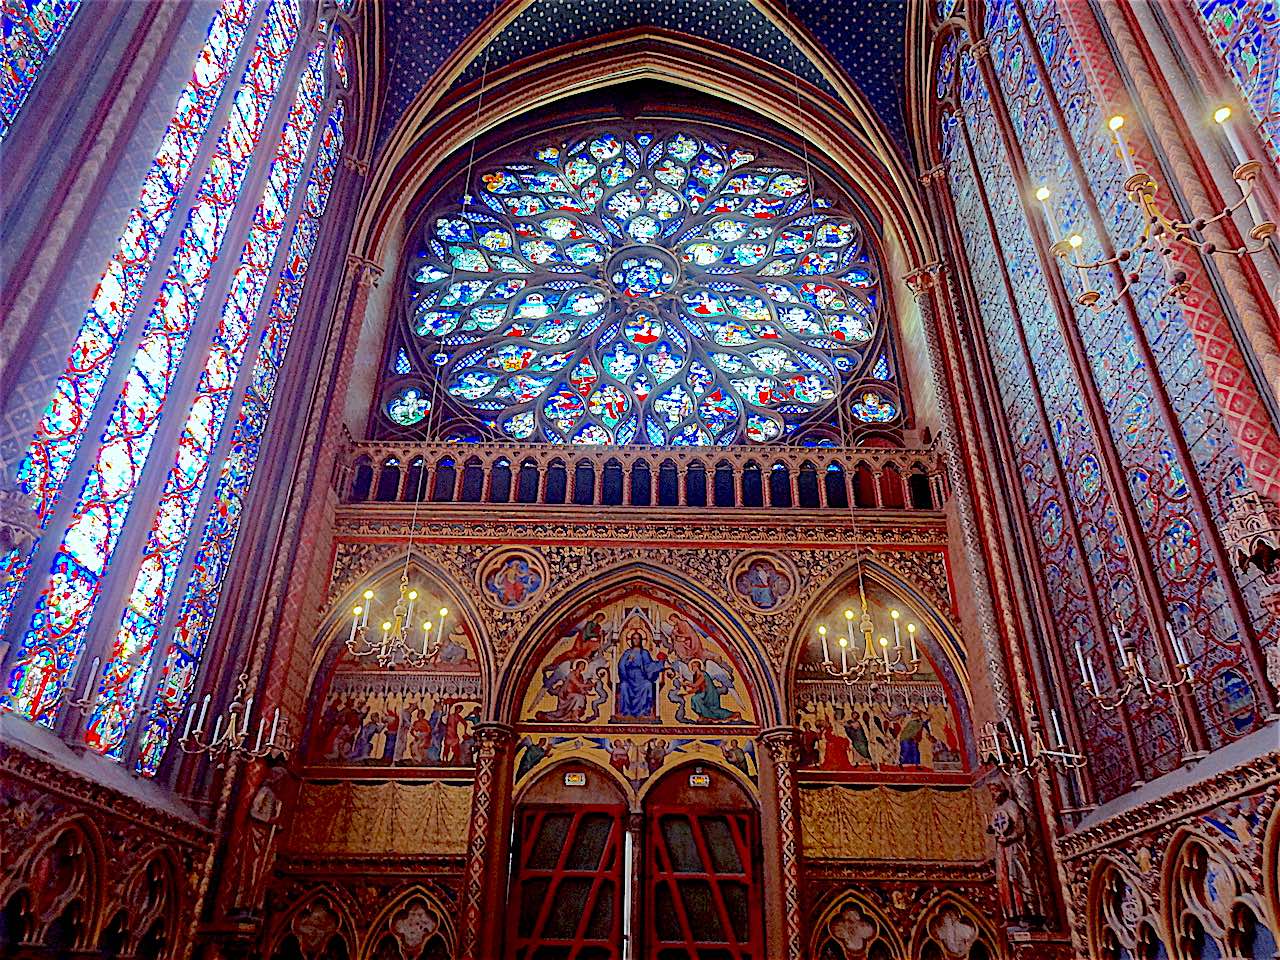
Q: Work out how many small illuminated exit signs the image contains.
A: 2